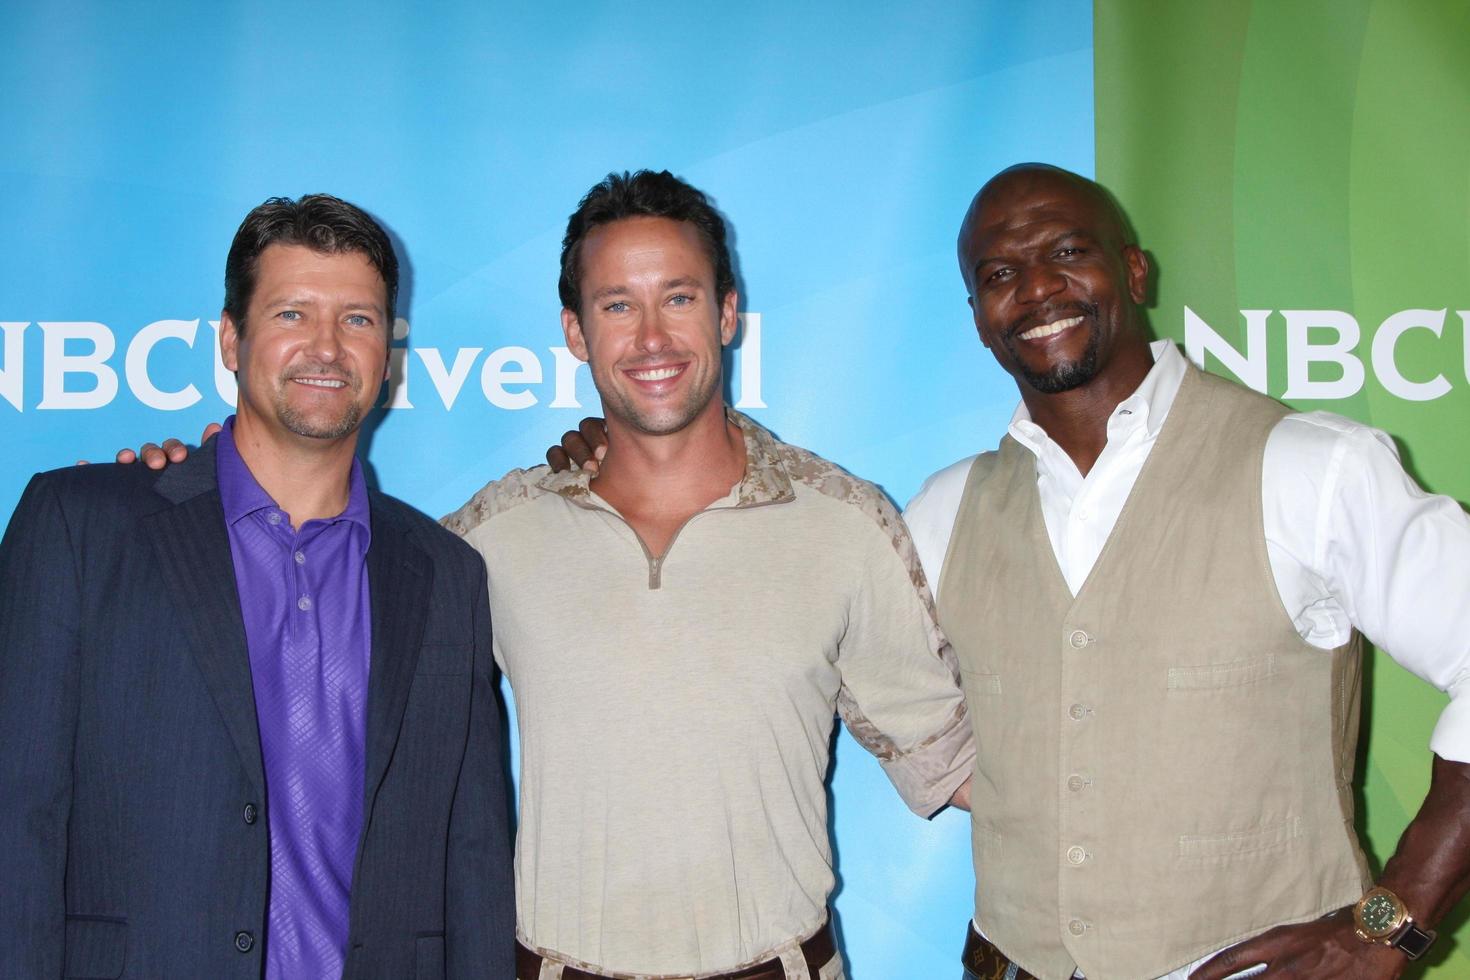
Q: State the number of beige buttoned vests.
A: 1